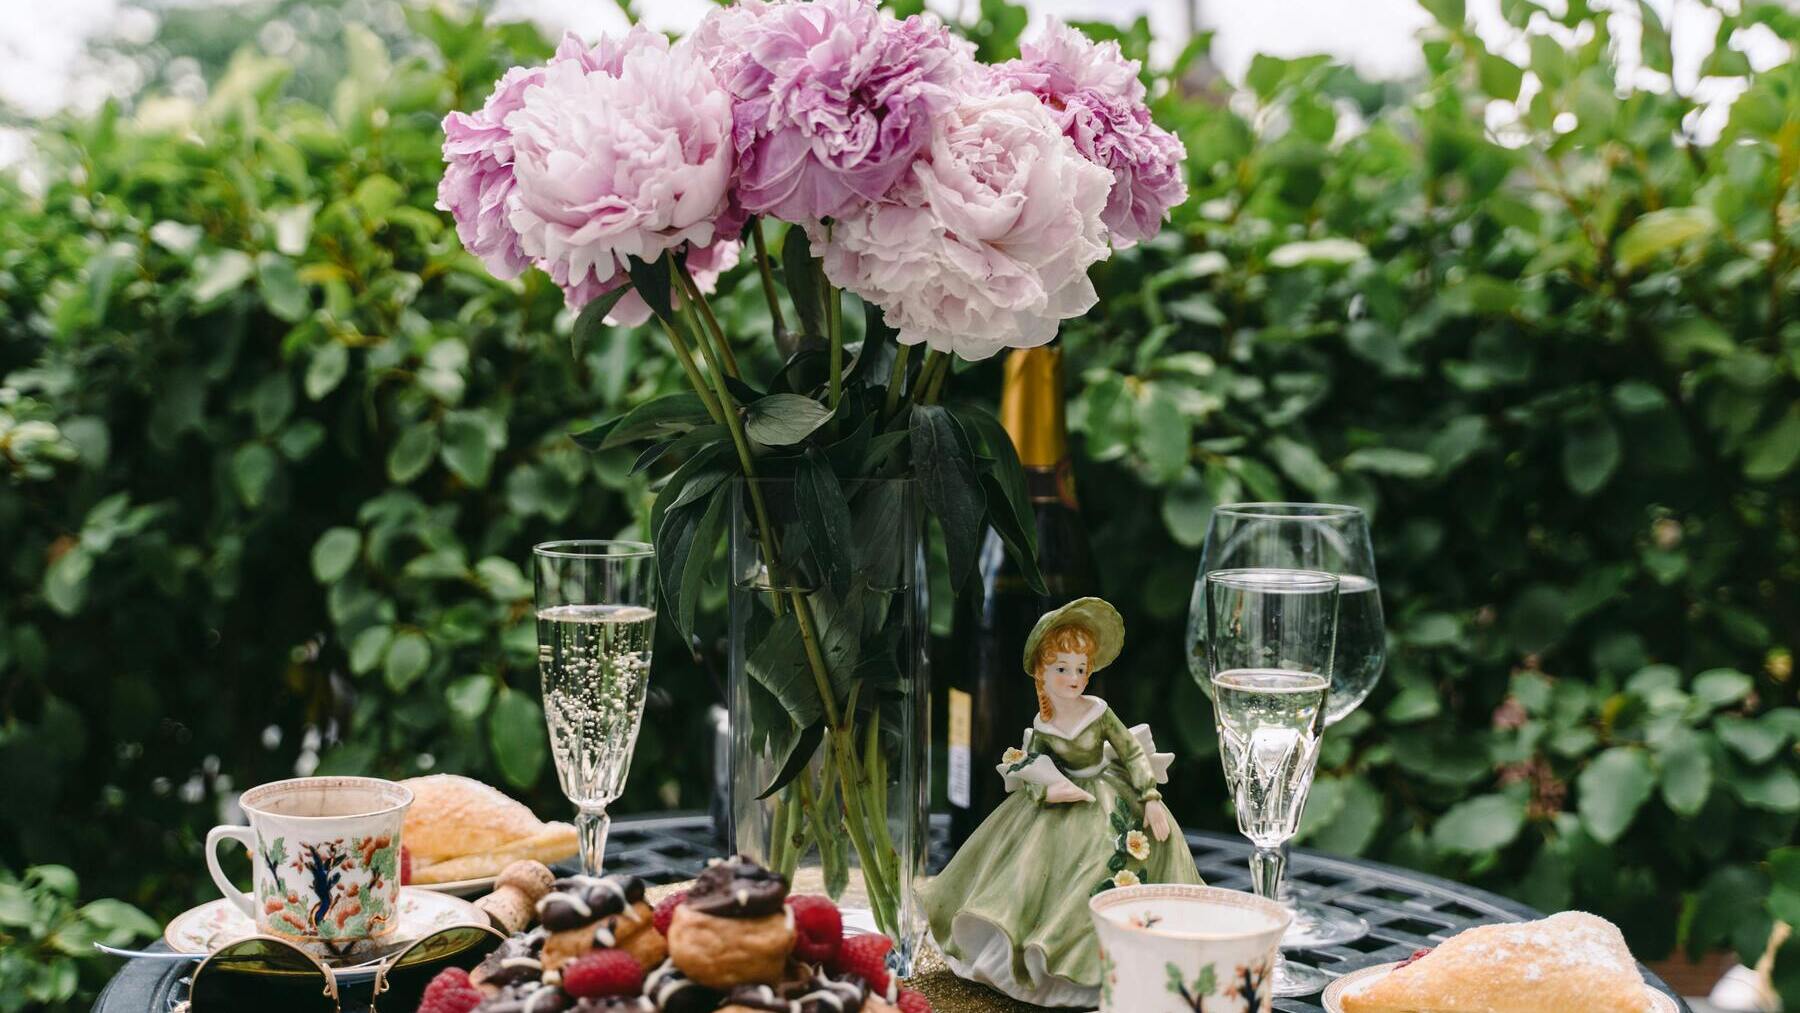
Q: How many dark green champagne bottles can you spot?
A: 1